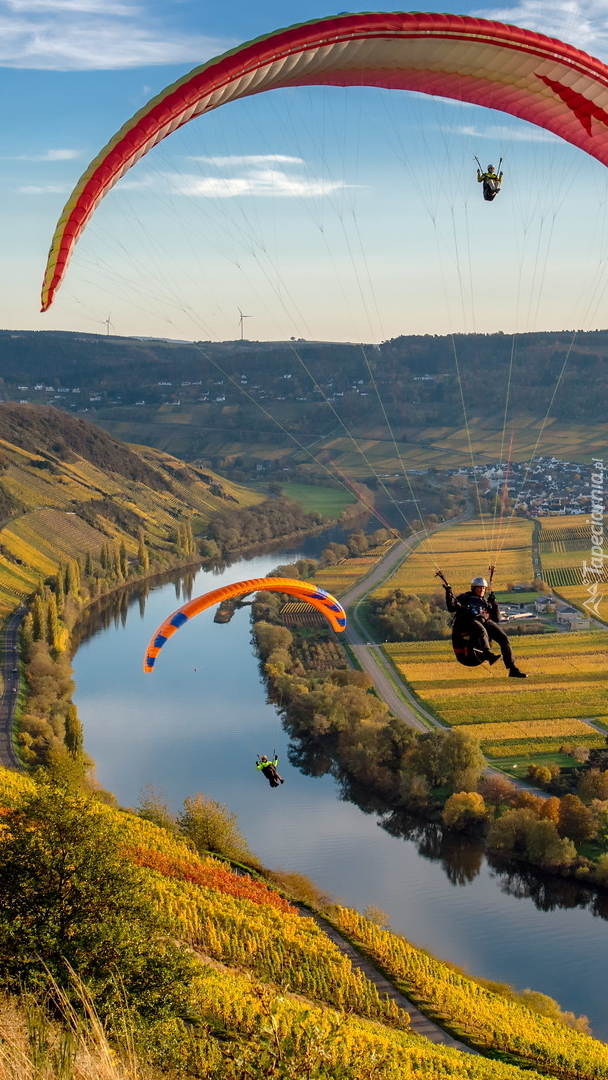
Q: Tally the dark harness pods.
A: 3